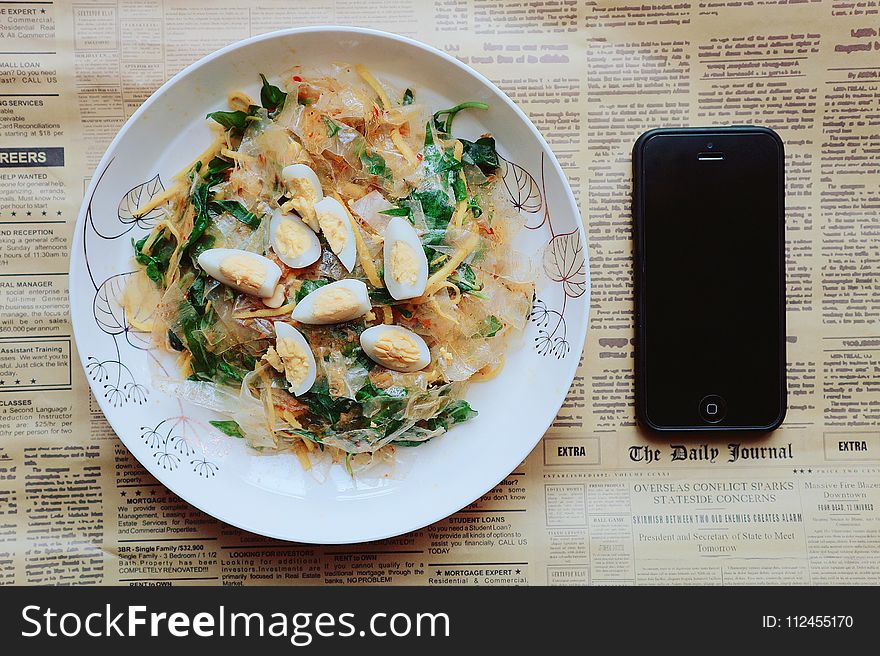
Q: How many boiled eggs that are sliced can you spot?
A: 8